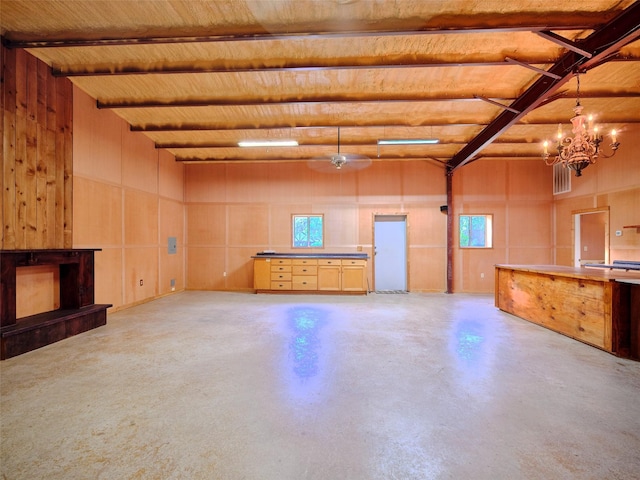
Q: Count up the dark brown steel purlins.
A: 6